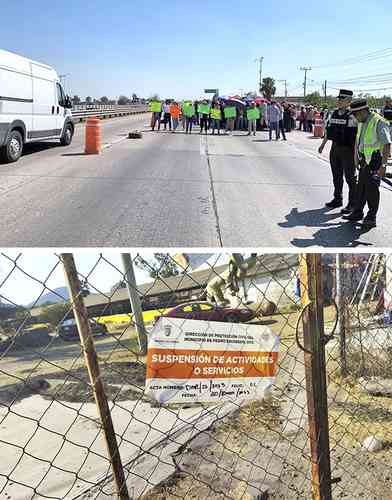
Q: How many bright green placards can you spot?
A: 6